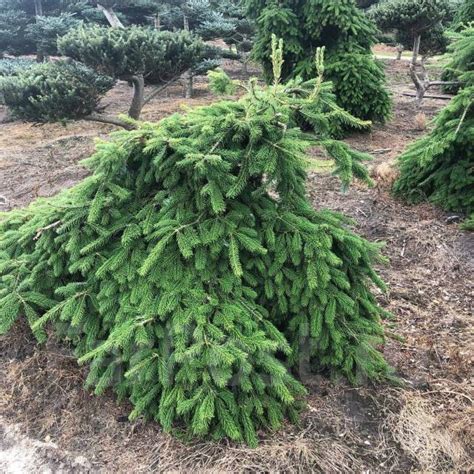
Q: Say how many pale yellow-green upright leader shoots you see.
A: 2